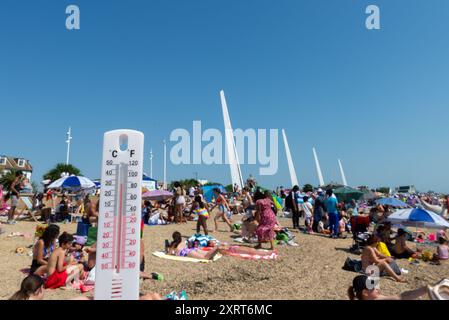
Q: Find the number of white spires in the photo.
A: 4